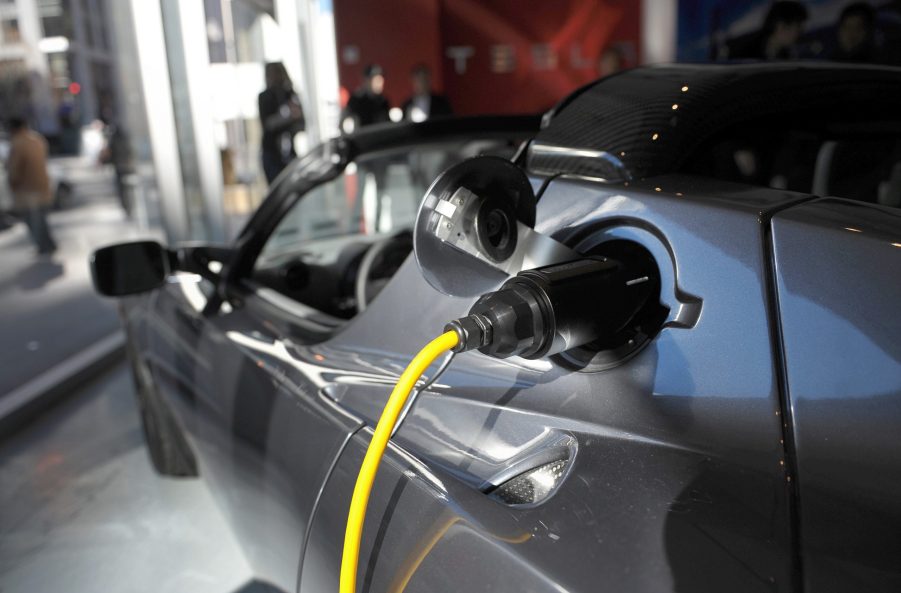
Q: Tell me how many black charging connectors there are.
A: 1